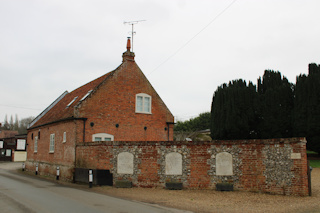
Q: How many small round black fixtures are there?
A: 4